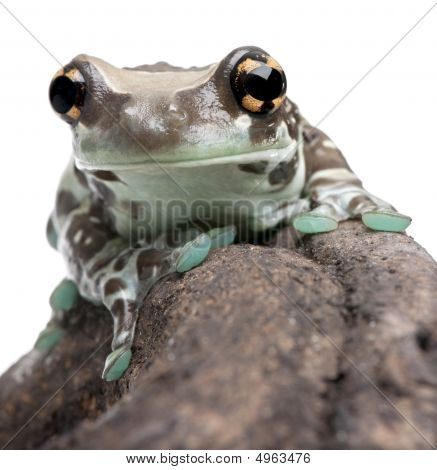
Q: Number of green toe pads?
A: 7